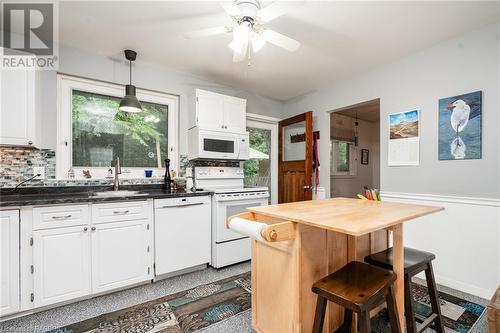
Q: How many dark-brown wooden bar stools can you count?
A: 2